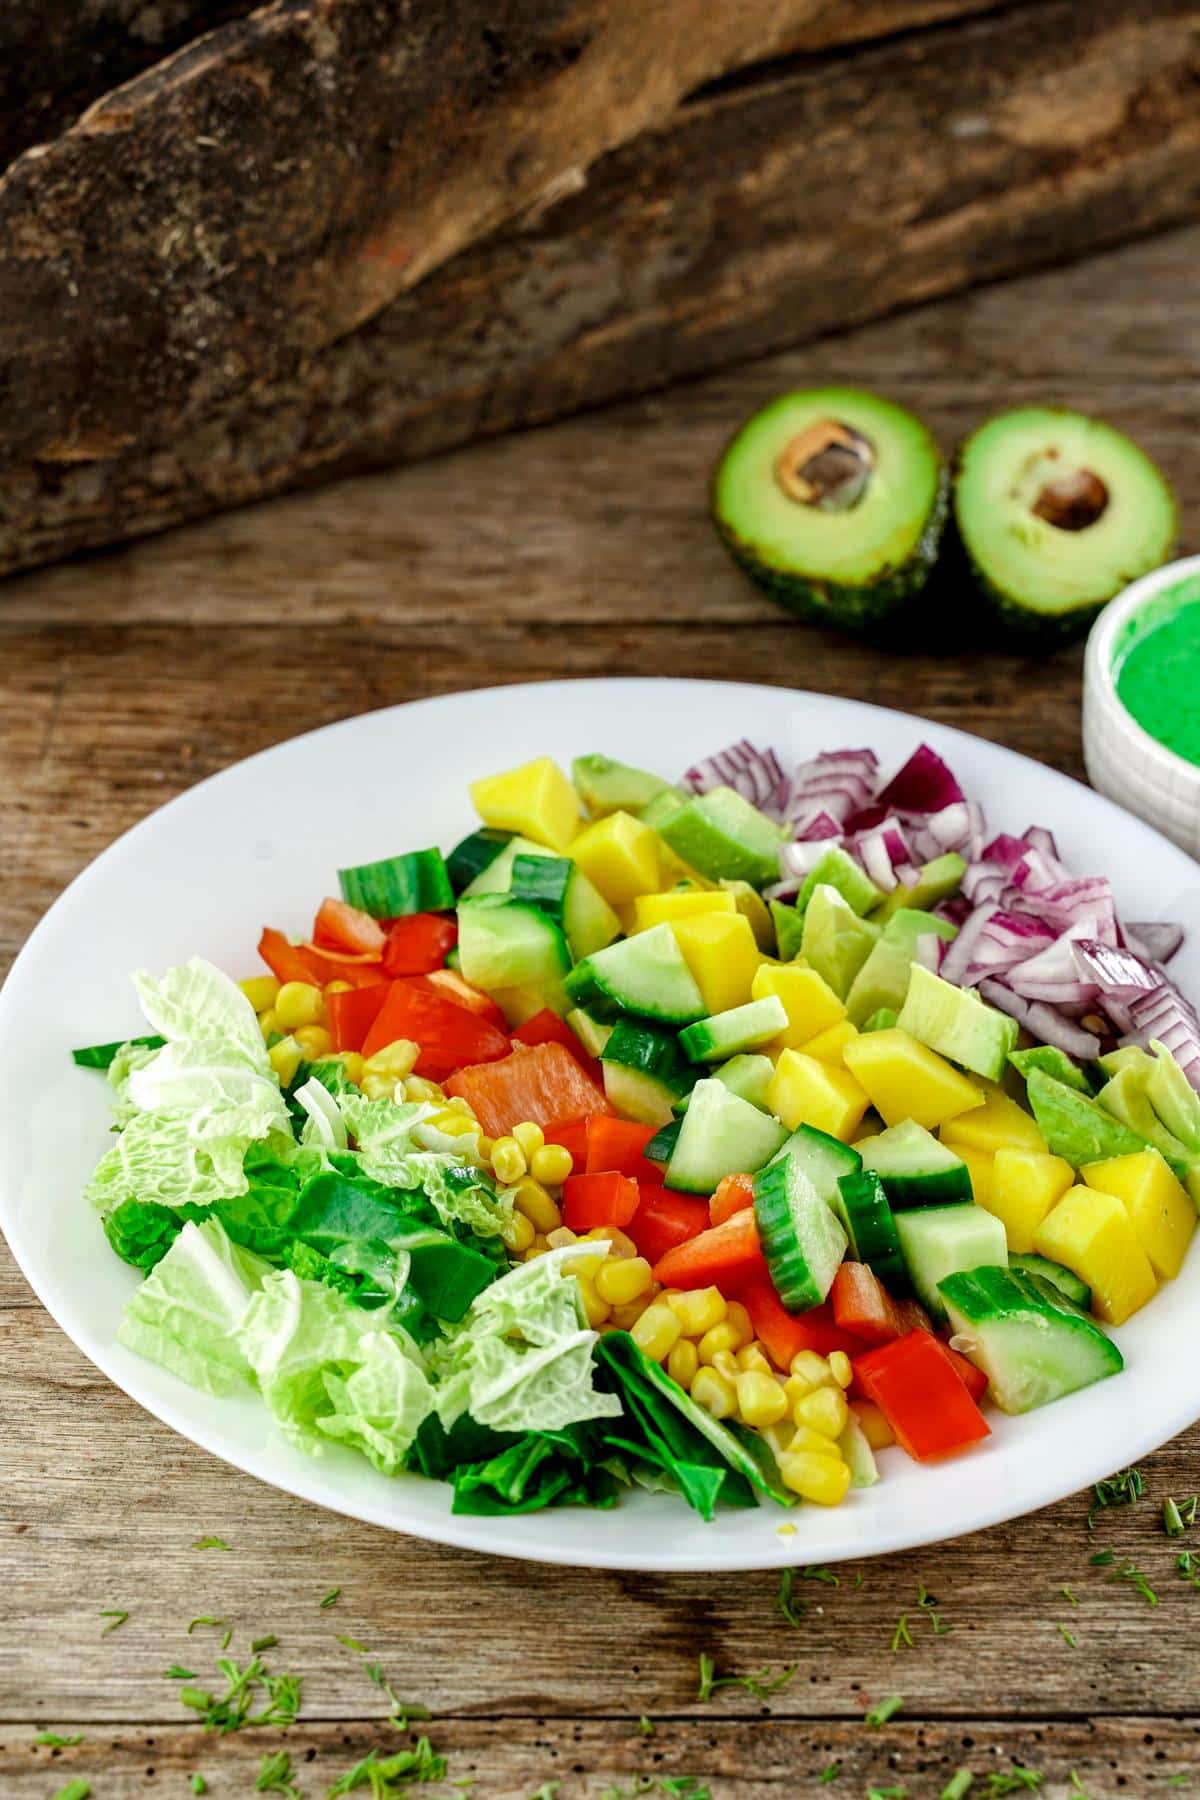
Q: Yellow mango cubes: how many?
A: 13